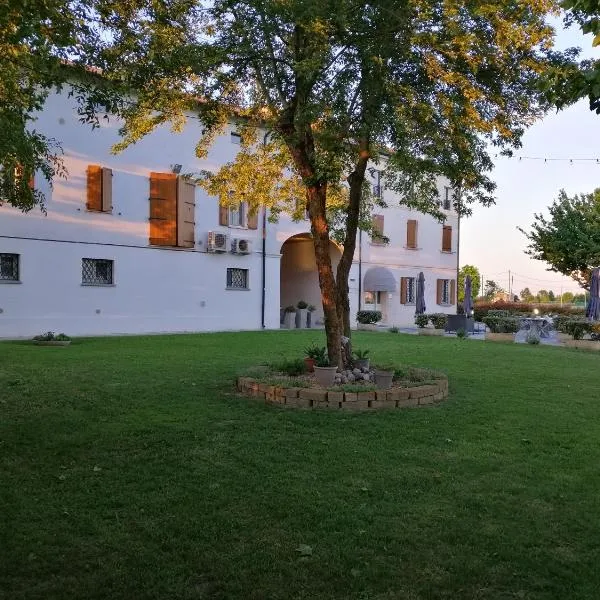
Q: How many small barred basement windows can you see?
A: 3